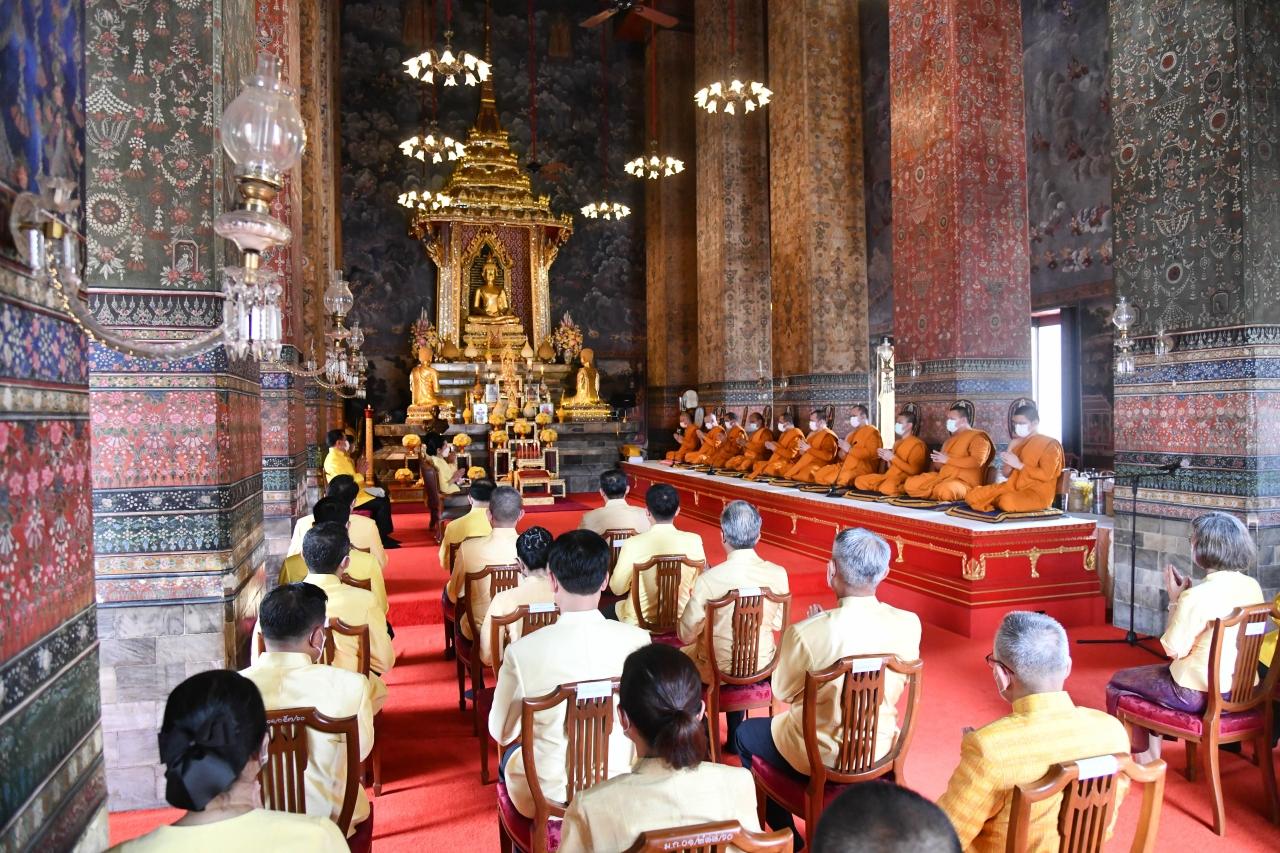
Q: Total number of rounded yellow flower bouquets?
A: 10